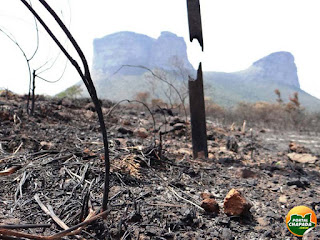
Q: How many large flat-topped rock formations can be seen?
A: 2